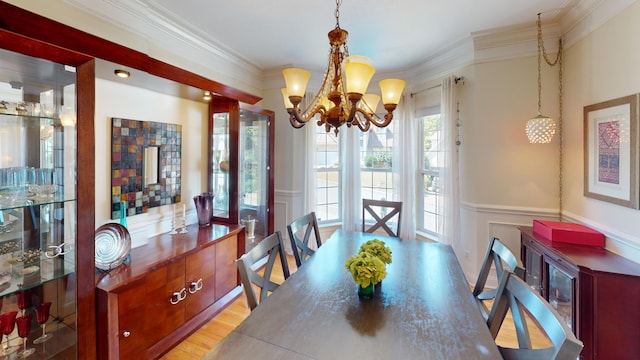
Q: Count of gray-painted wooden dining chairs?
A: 5